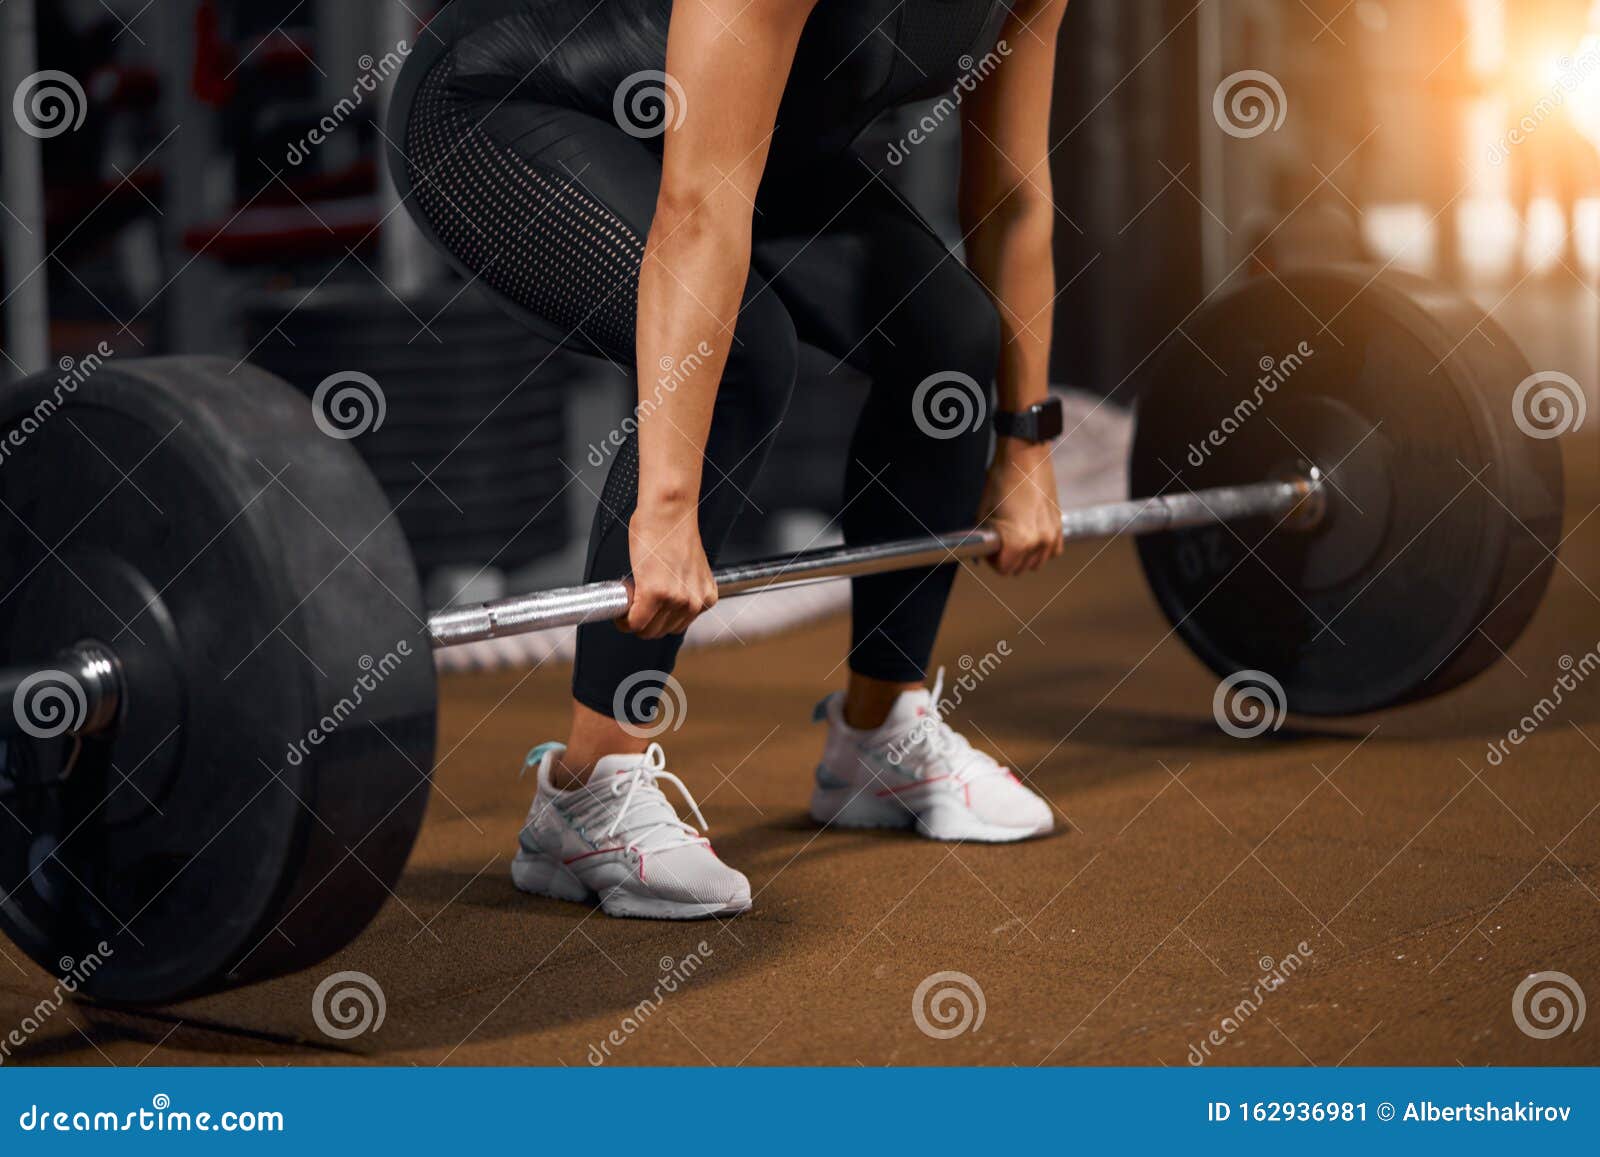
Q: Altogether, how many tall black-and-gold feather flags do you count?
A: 0